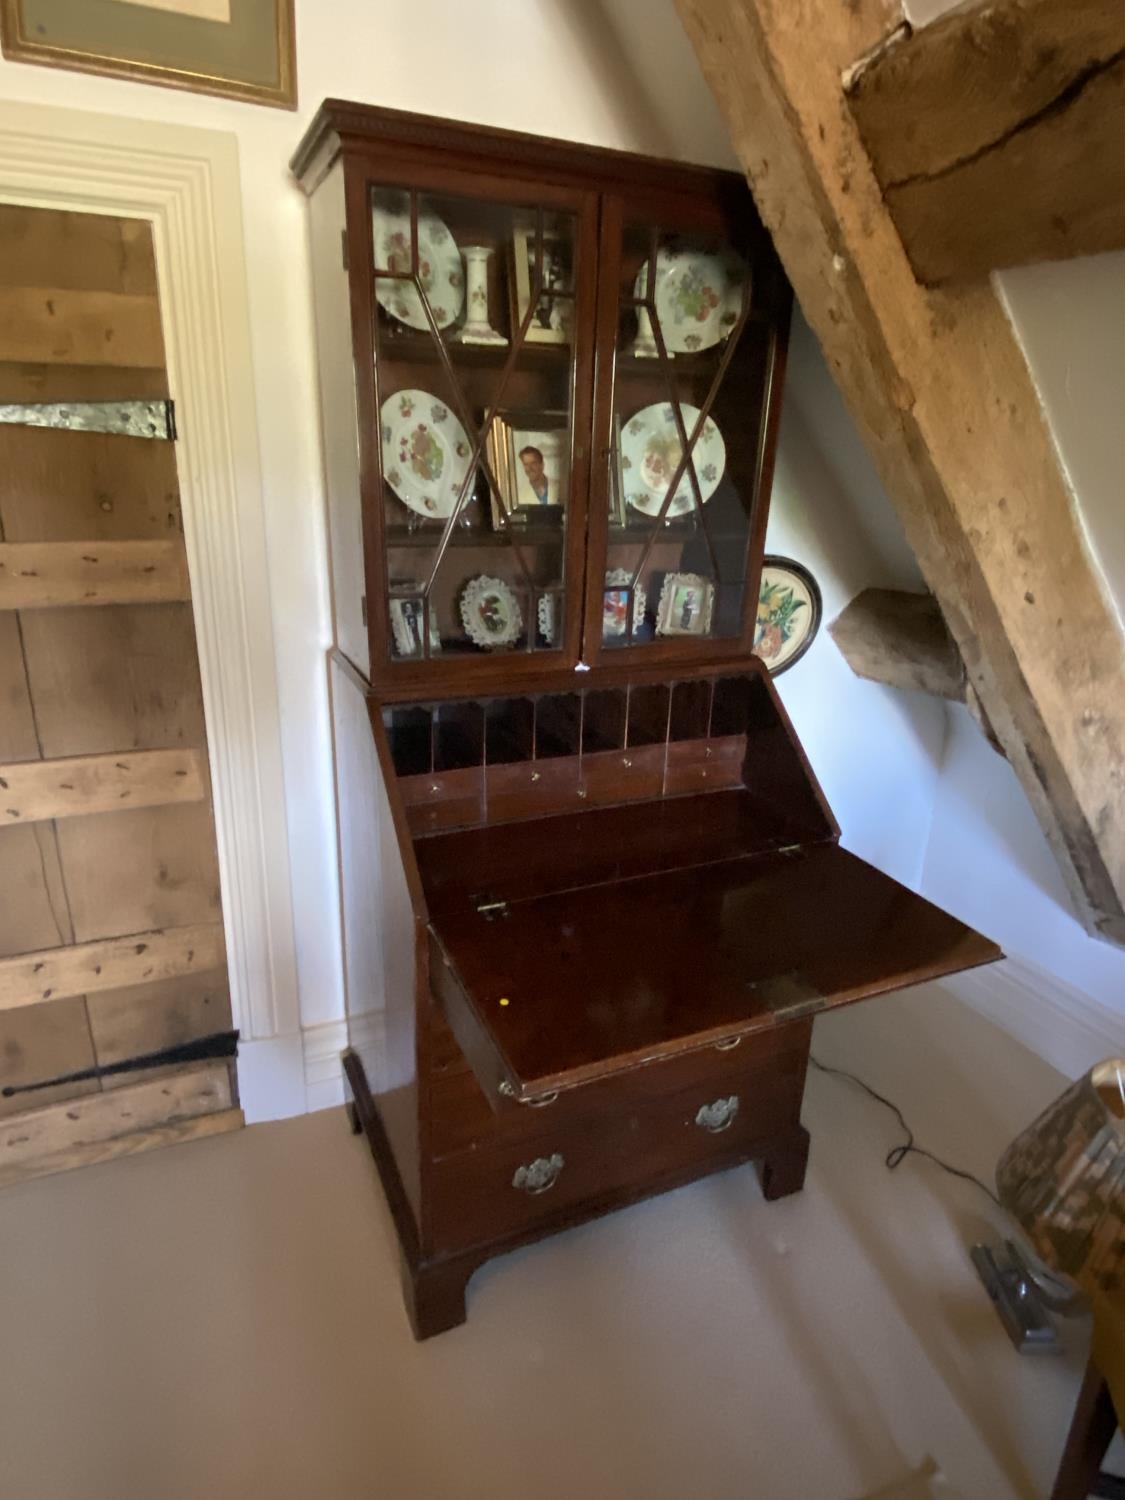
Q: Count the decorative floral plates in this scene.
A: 4